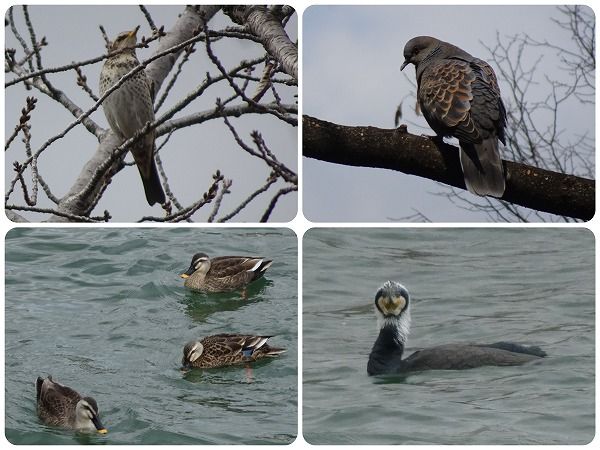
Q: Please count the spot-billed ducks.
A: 3